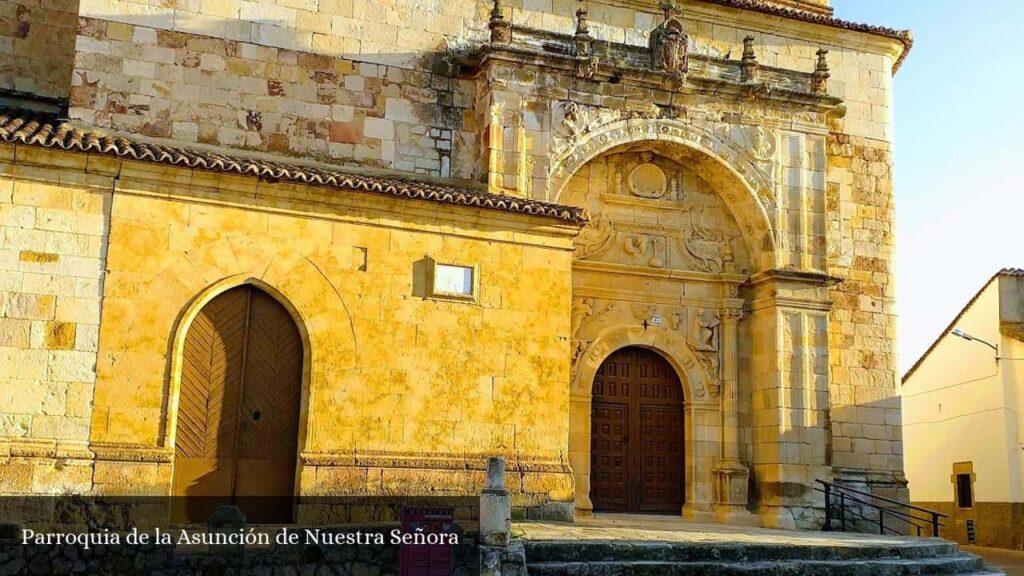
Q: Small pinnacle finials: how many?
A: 4